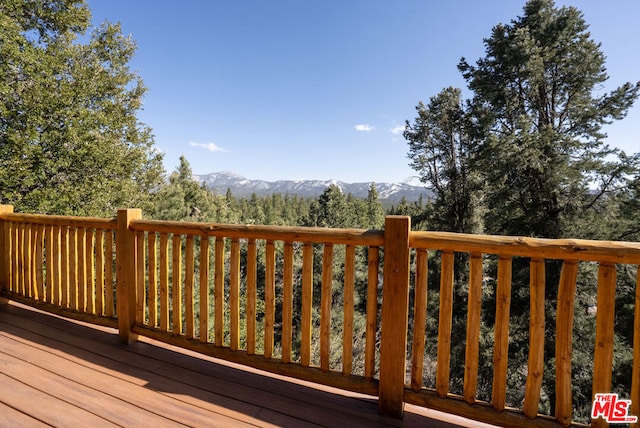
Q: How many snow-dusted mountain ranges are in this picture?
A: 1